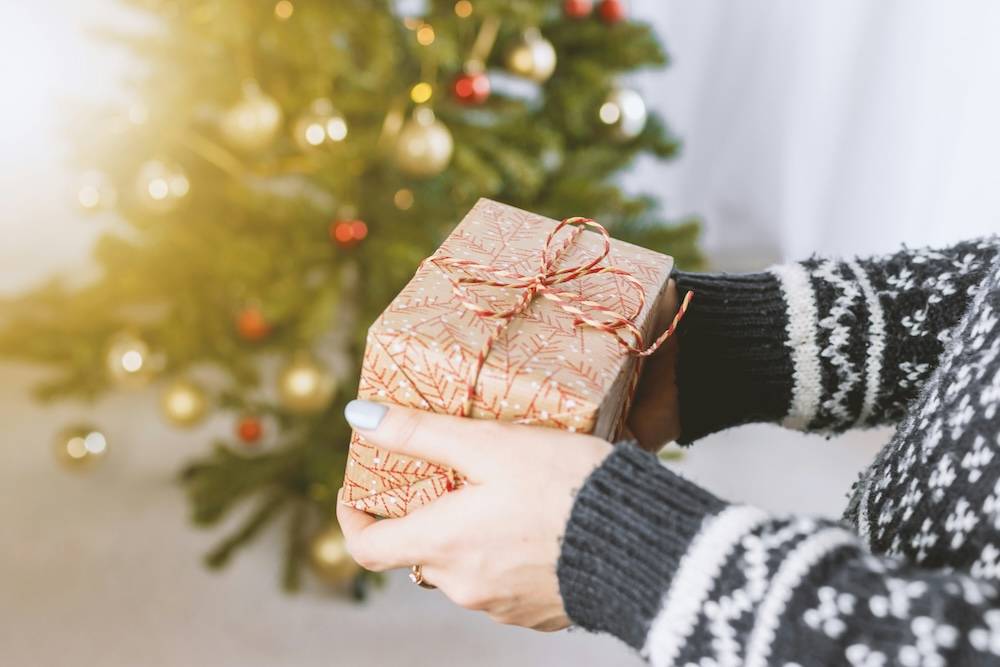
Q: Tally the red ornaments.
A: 6